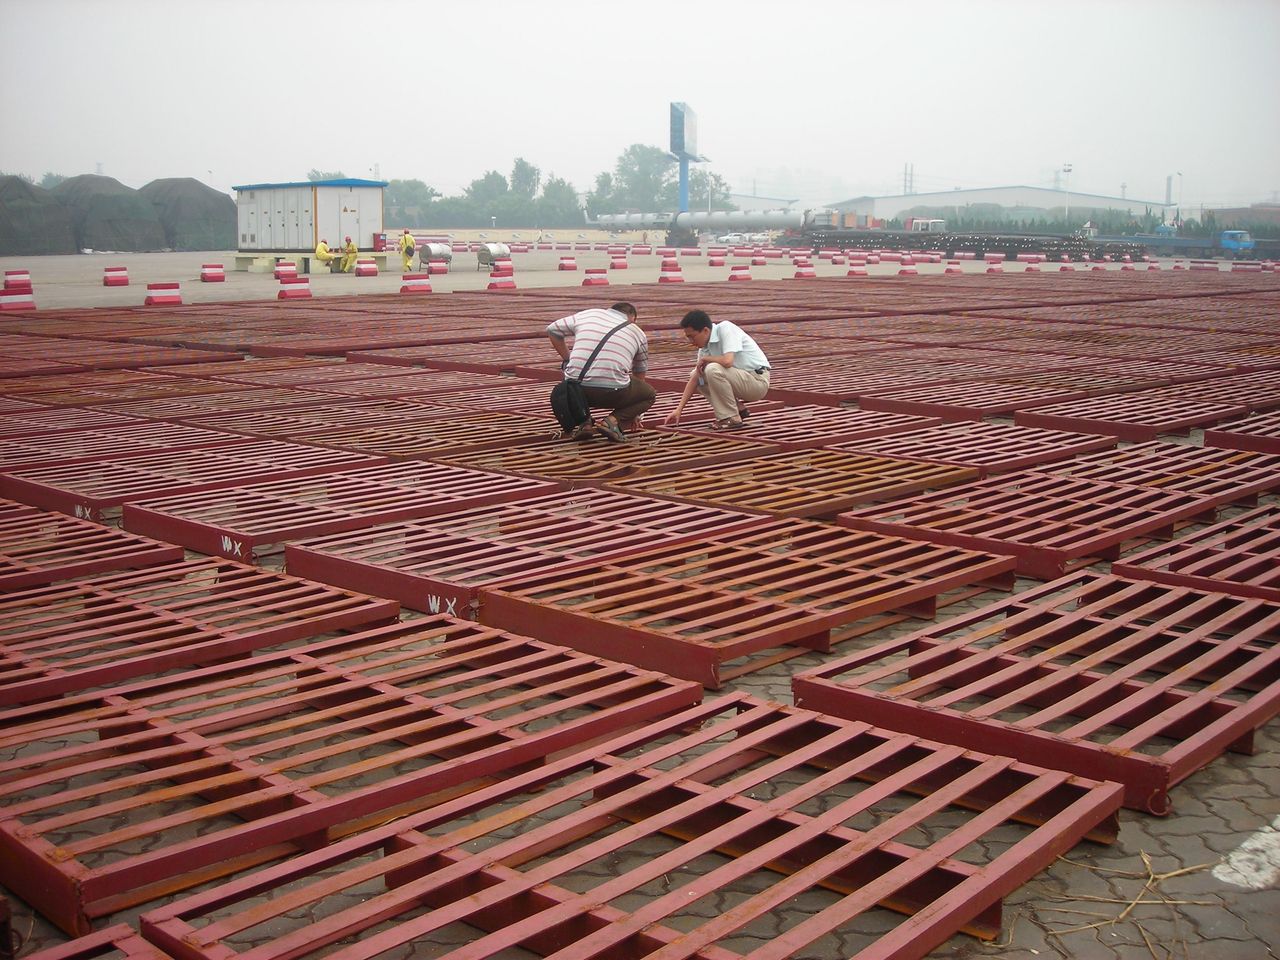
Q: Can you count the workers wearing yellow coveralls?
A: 3